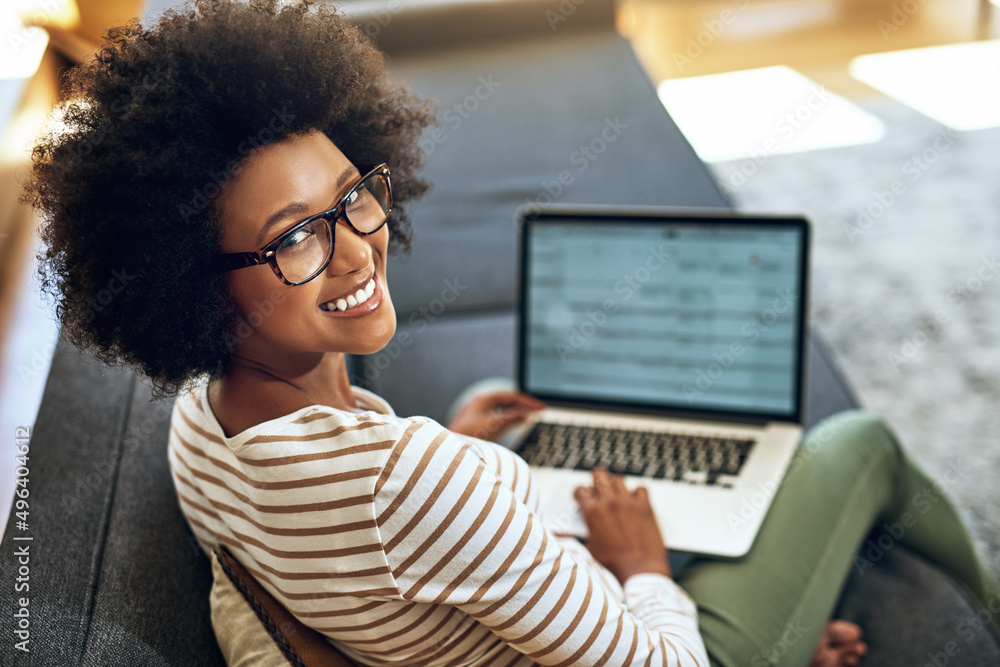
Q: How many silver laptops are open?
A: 1